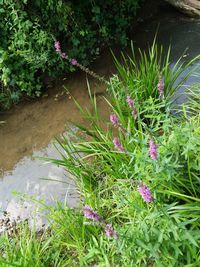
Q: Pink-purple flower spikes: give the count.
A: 9